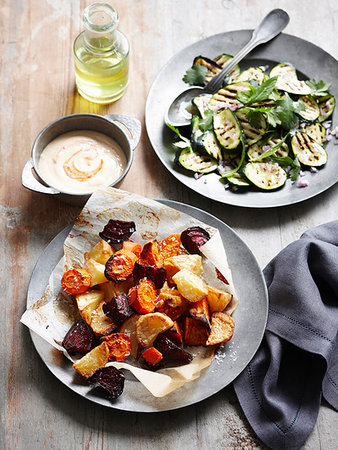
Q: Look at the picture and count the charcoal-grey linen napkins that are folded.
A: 1